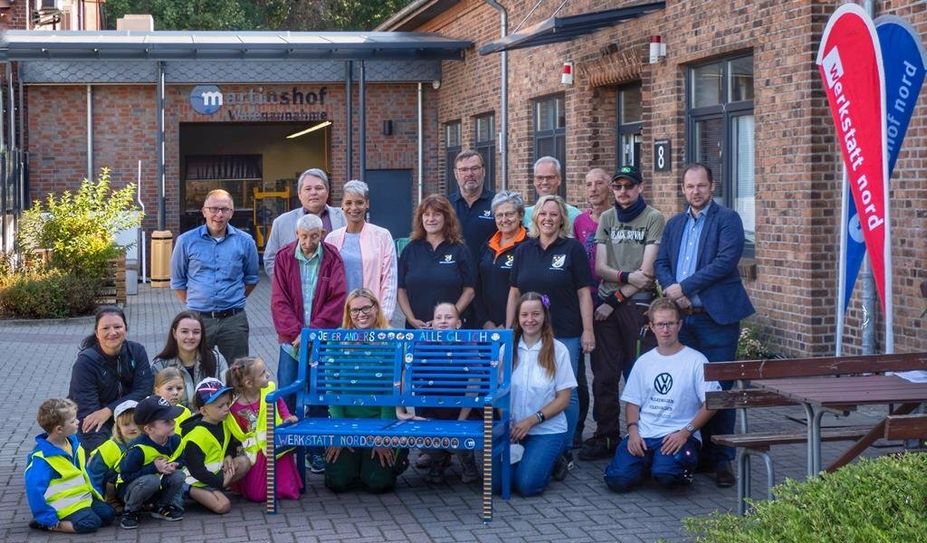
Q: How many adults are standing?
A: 12